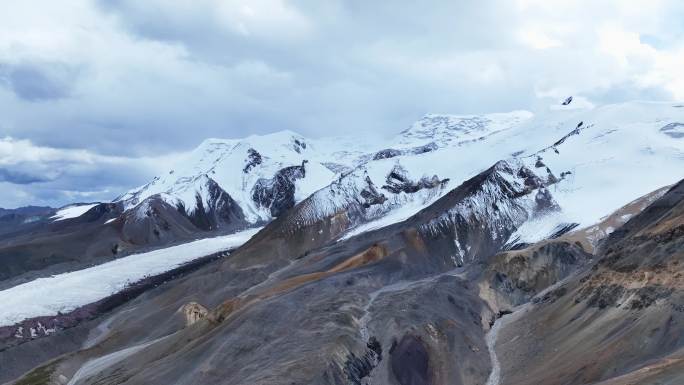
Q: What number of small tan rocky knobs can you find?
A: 1